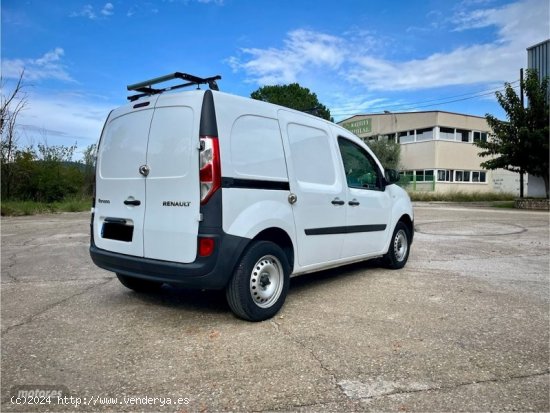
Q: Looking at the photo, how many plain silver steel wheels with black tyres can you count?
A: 2